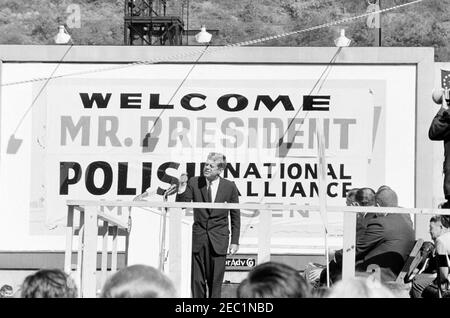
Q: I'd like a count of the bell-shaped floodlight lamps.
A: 3